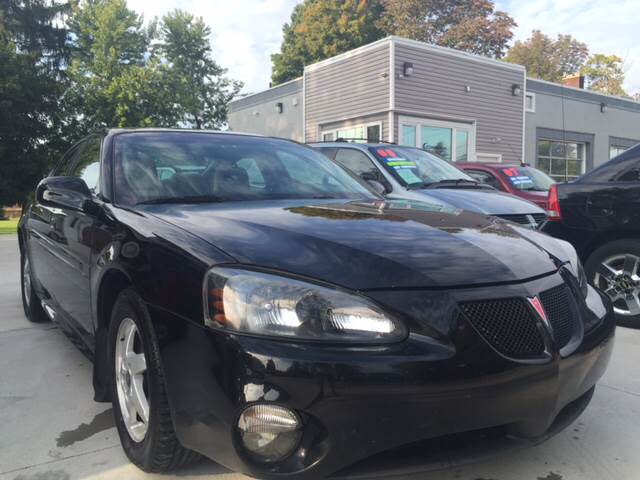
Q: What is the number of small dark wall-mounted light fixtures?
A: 4